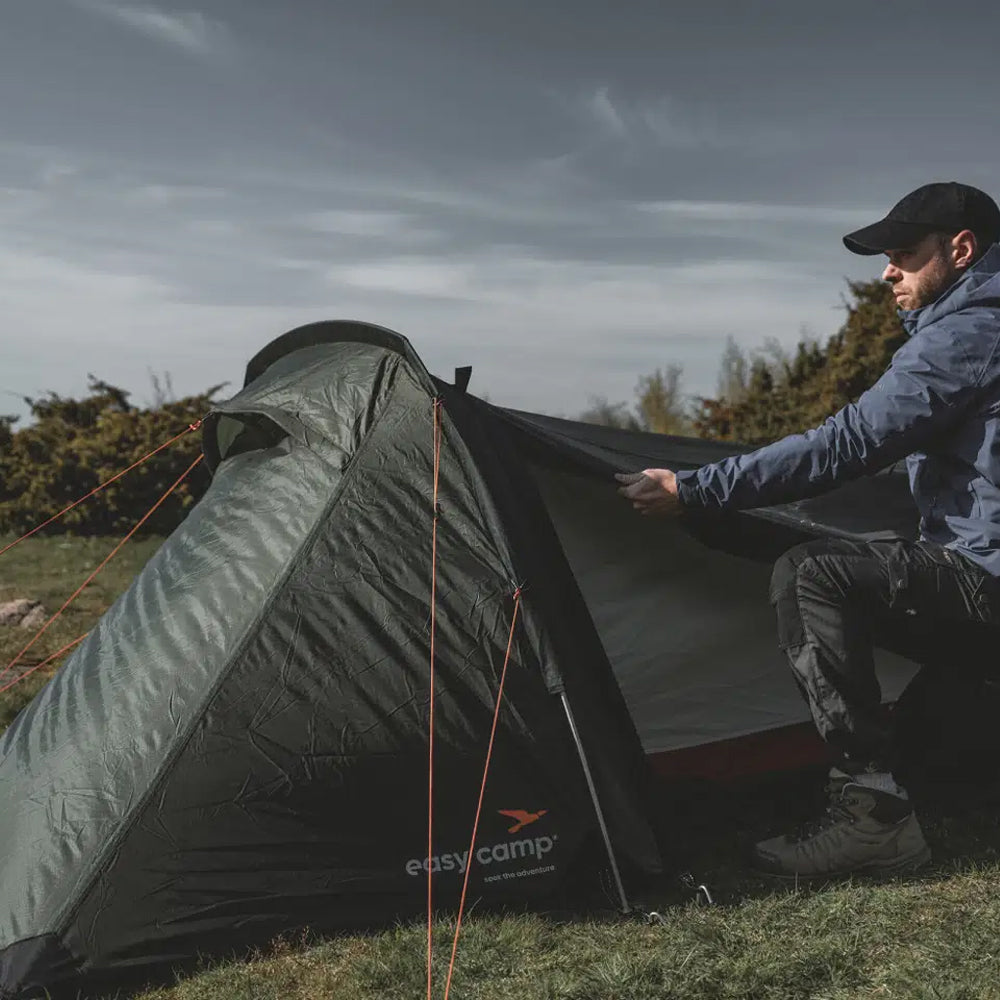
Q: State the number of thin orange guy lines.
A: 5